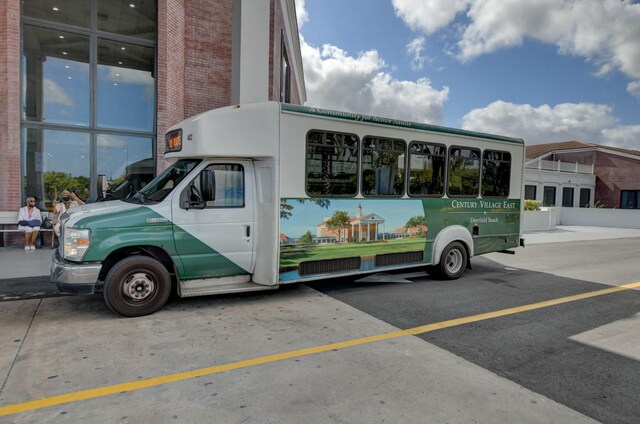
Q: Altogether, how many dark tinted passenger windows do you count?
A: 5